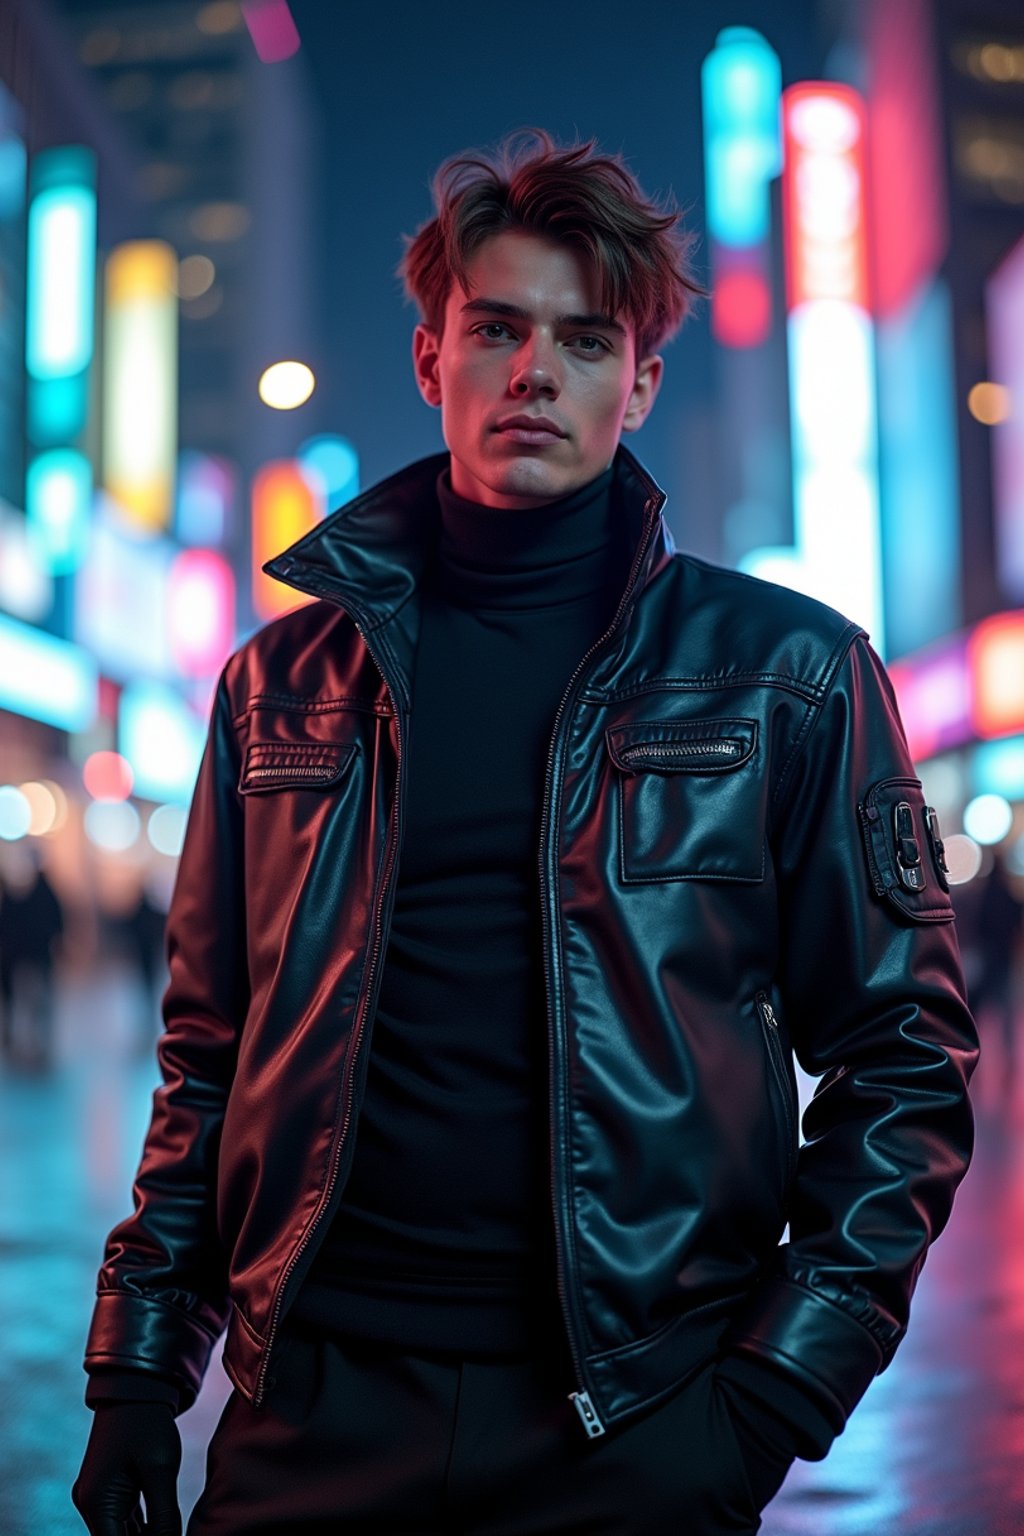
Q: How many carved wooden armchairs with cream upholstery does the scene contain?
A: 0